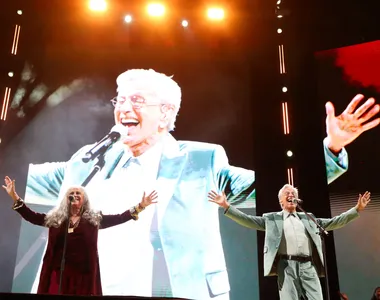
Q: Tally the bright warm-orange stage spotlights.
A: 3